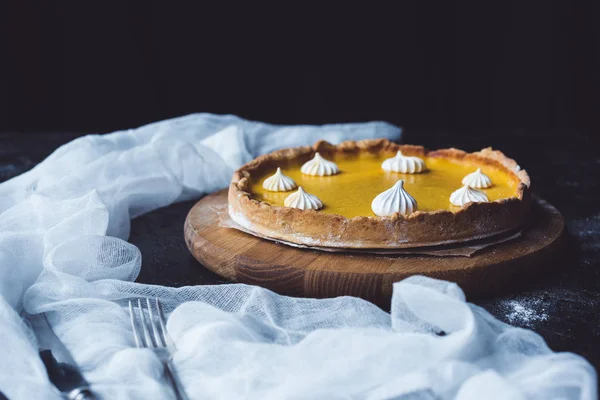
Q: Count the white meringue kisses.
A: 7